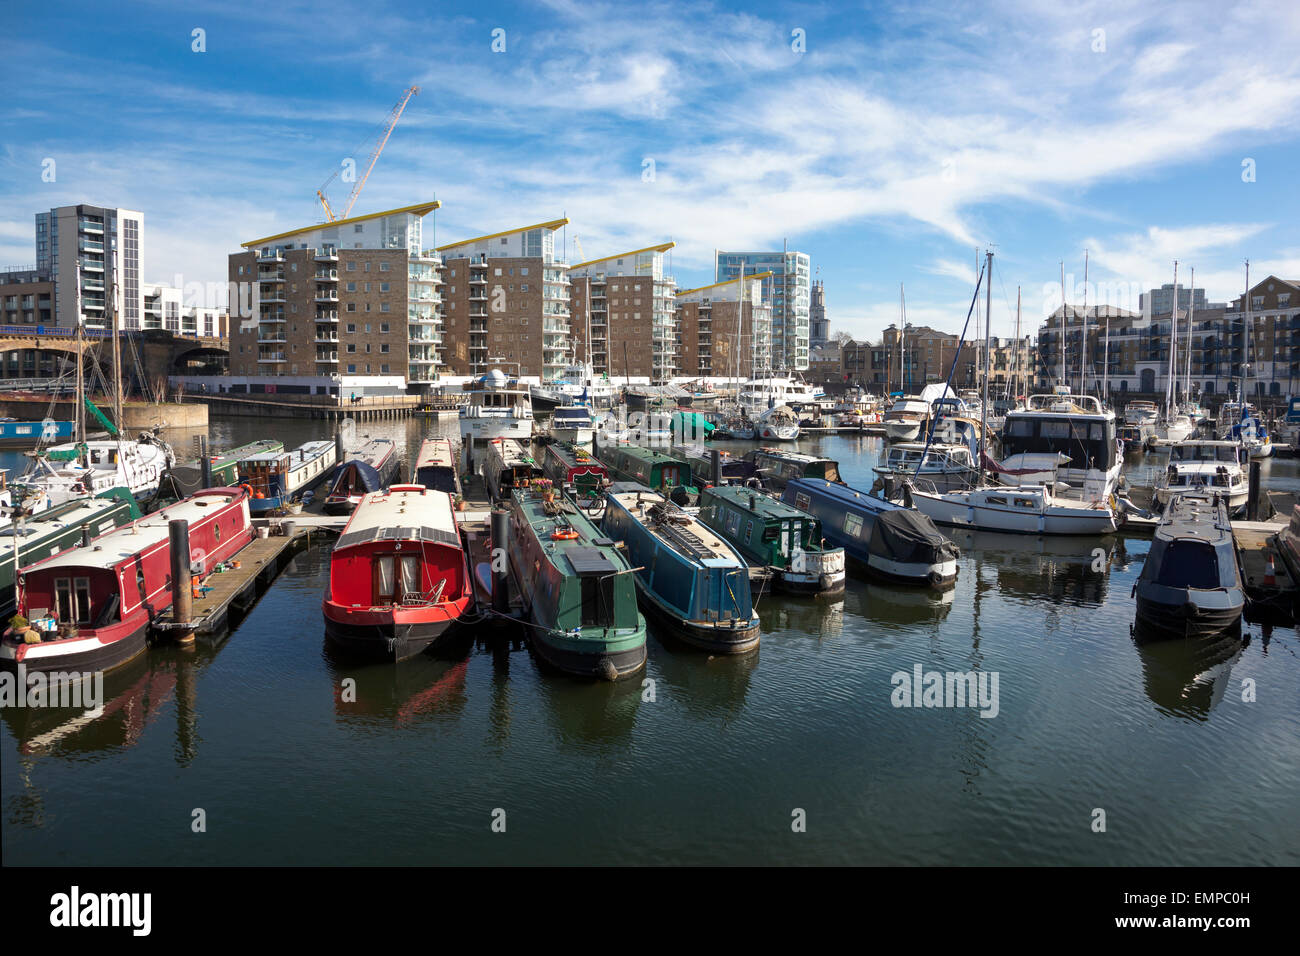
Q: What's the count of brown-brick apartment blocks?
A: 4